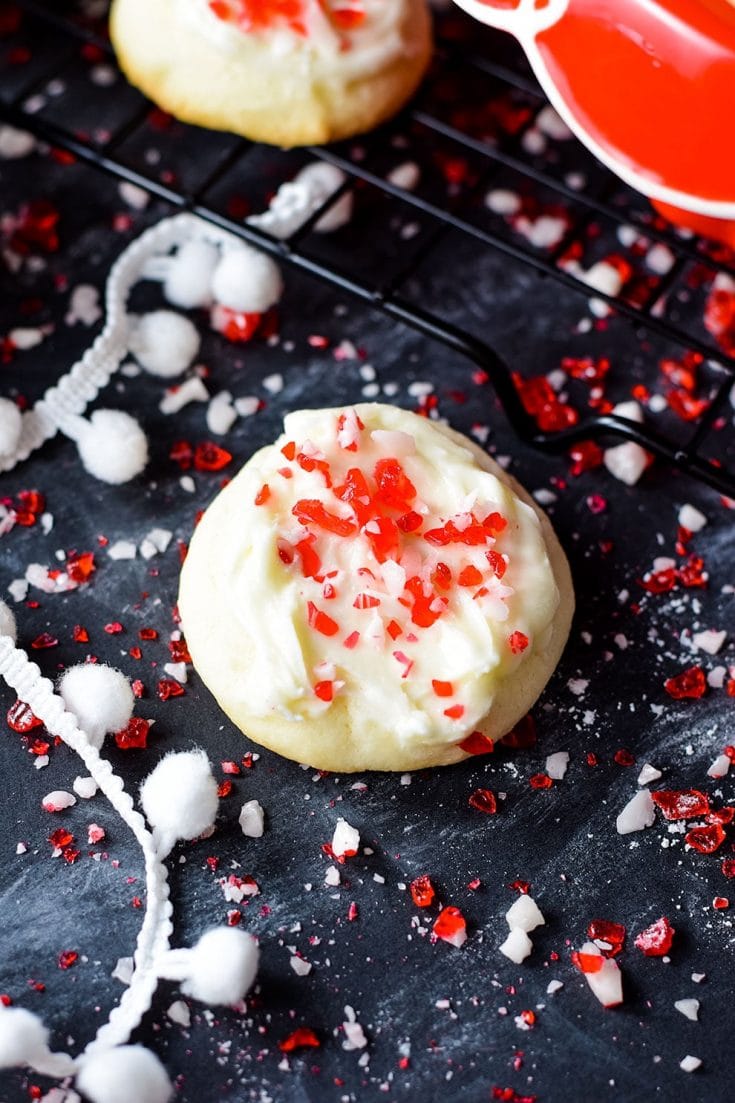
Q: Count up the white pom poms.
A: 11